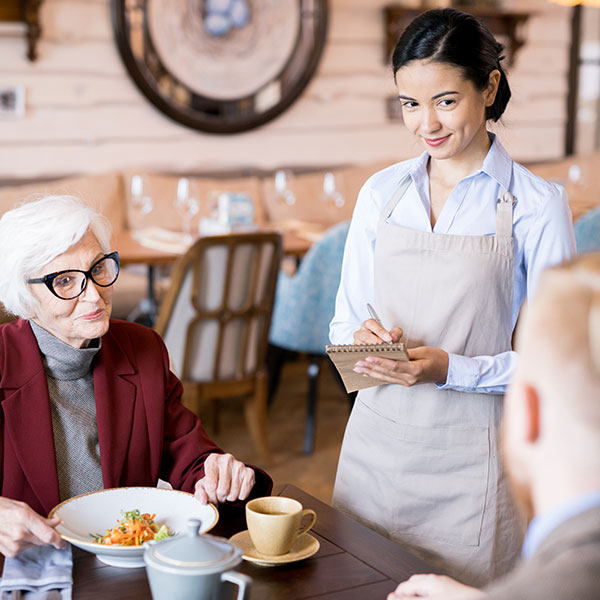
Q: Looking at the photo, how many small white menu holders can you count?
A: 1